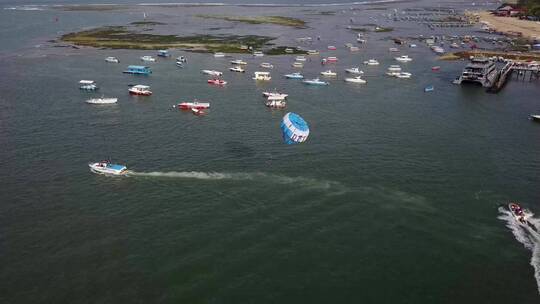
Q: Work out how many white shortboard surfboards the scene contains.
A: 0